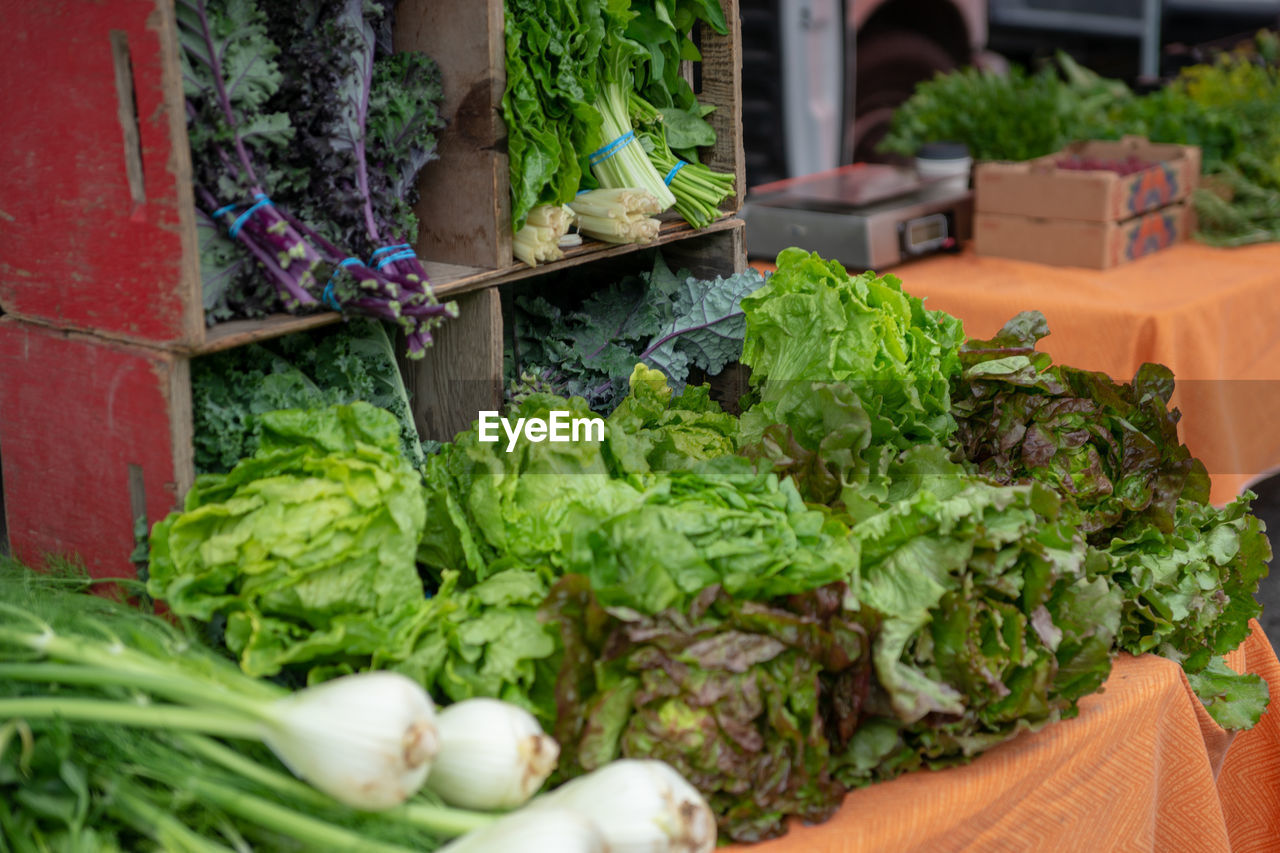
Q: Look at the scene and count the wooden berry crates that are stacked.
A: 2